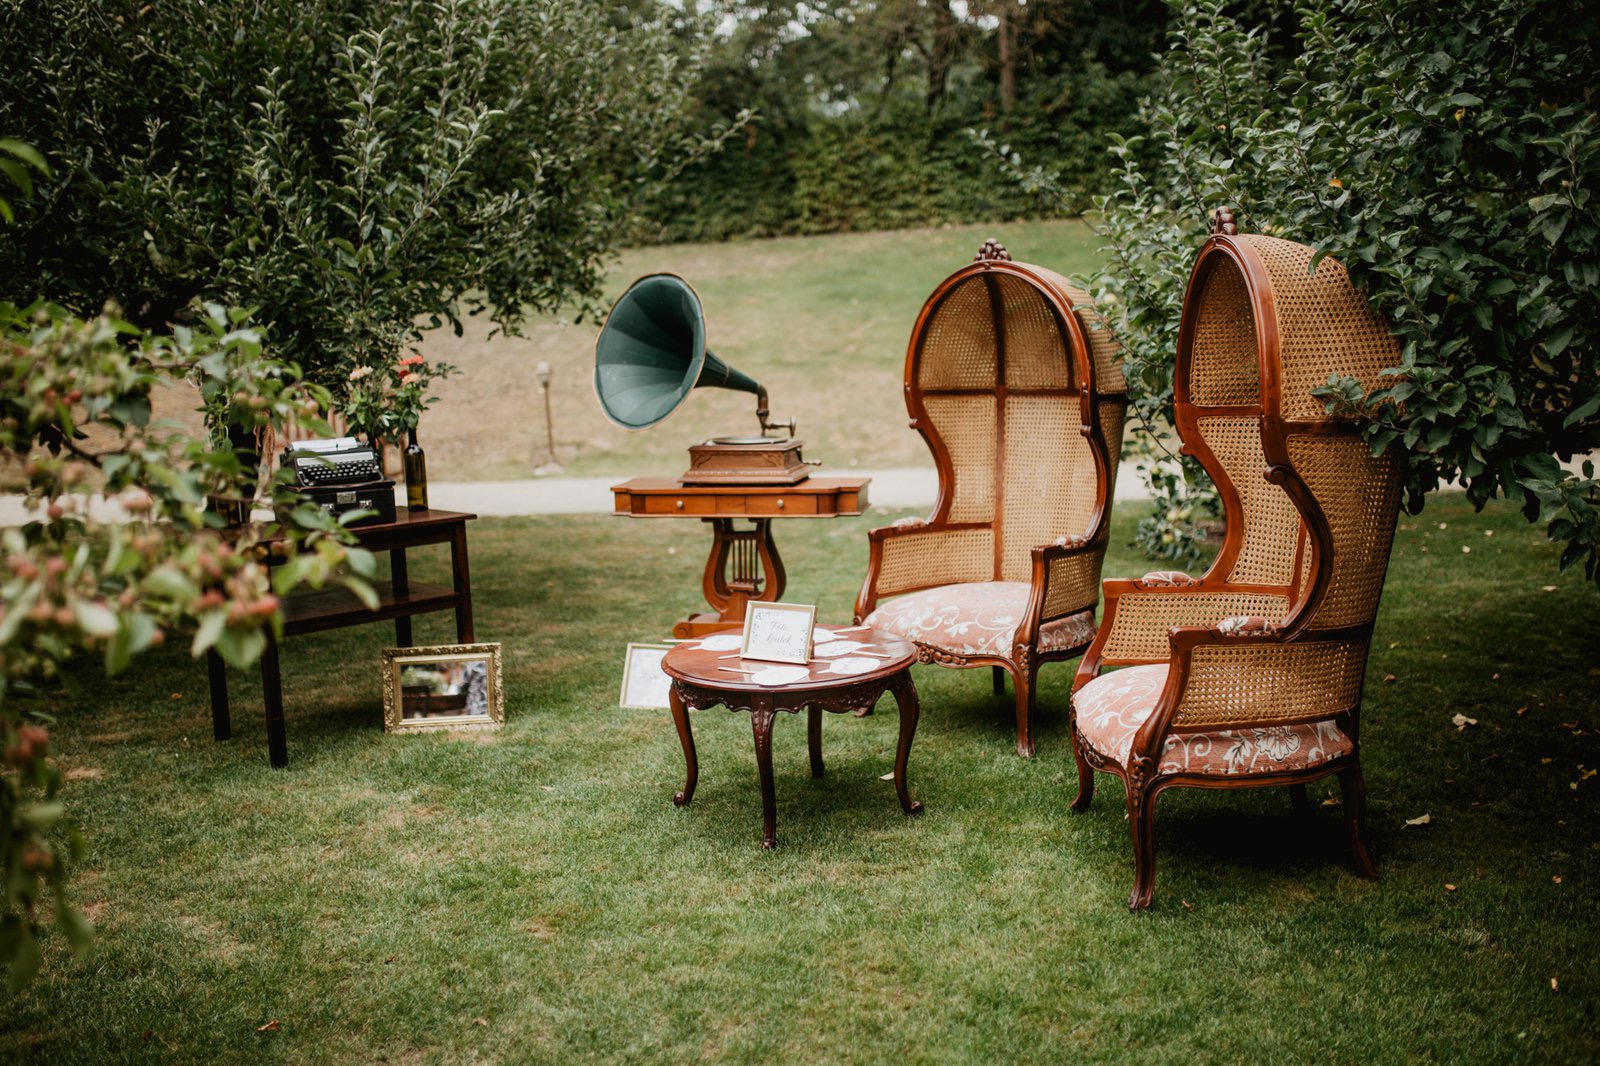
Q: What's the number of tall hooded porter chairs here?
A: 2